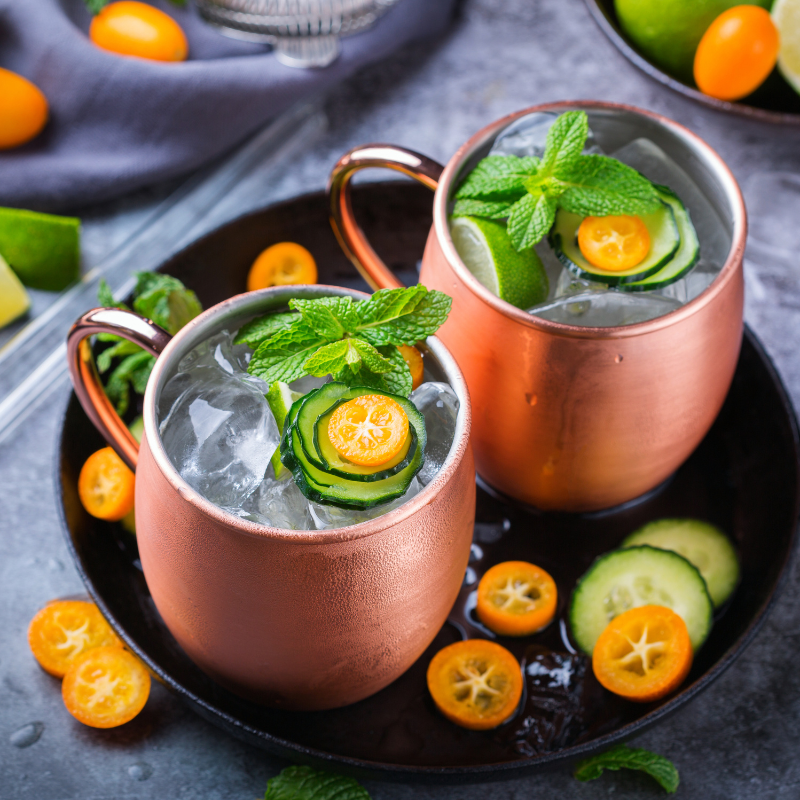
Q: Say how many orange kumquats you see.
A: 13